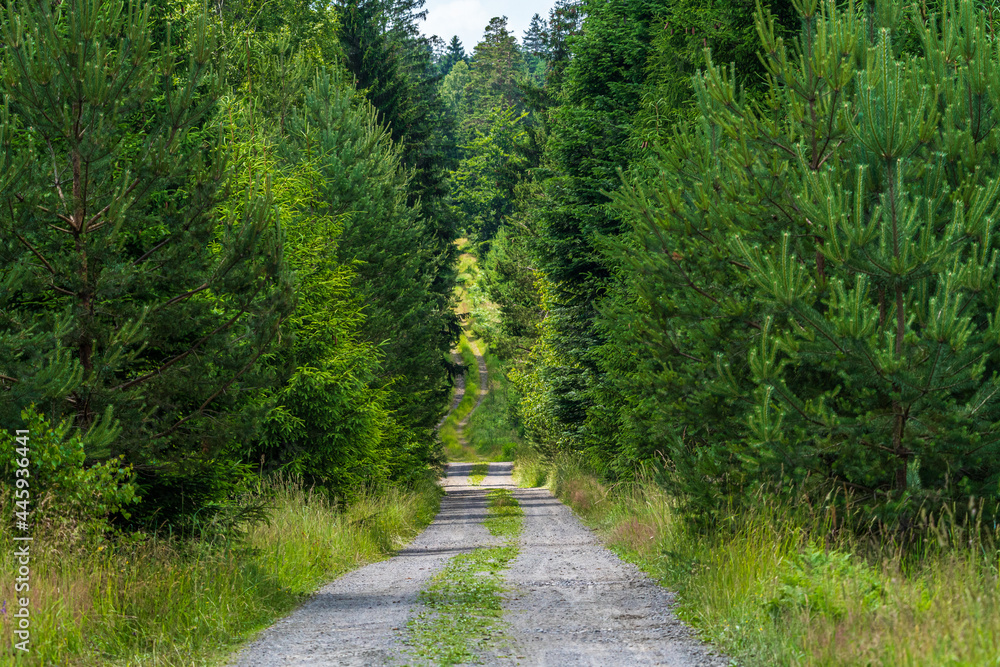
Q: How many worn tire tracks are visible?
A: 2